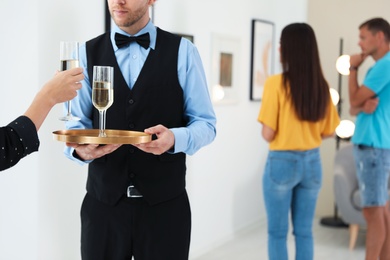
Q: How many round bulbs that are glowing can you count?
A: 3